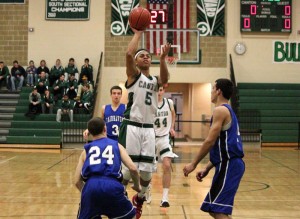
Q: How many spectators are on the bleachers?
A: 15